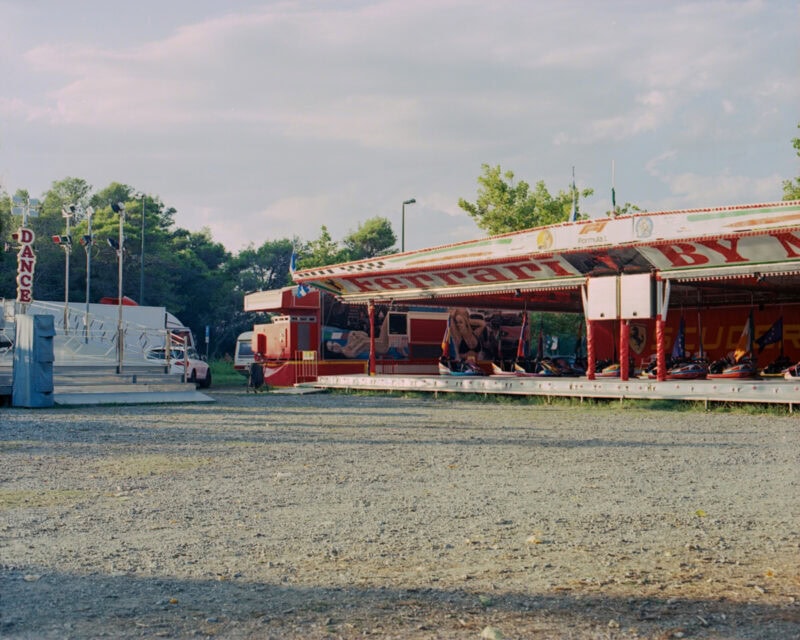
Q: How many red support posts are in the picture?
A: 4